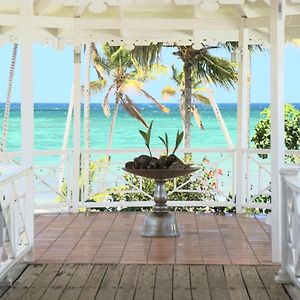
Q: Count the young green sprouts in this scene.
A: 3